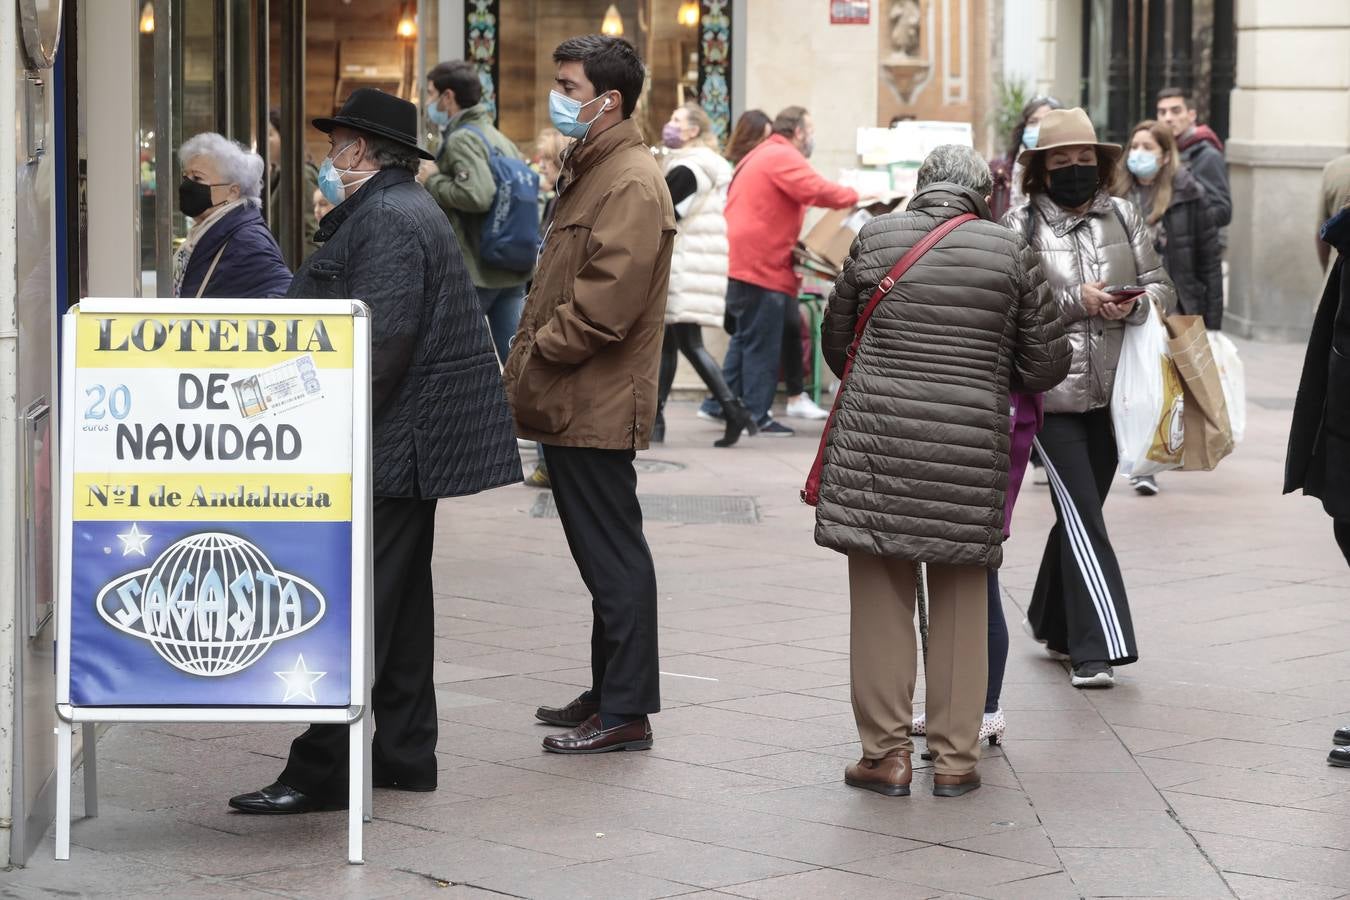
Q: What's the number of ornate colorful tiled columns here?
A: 2